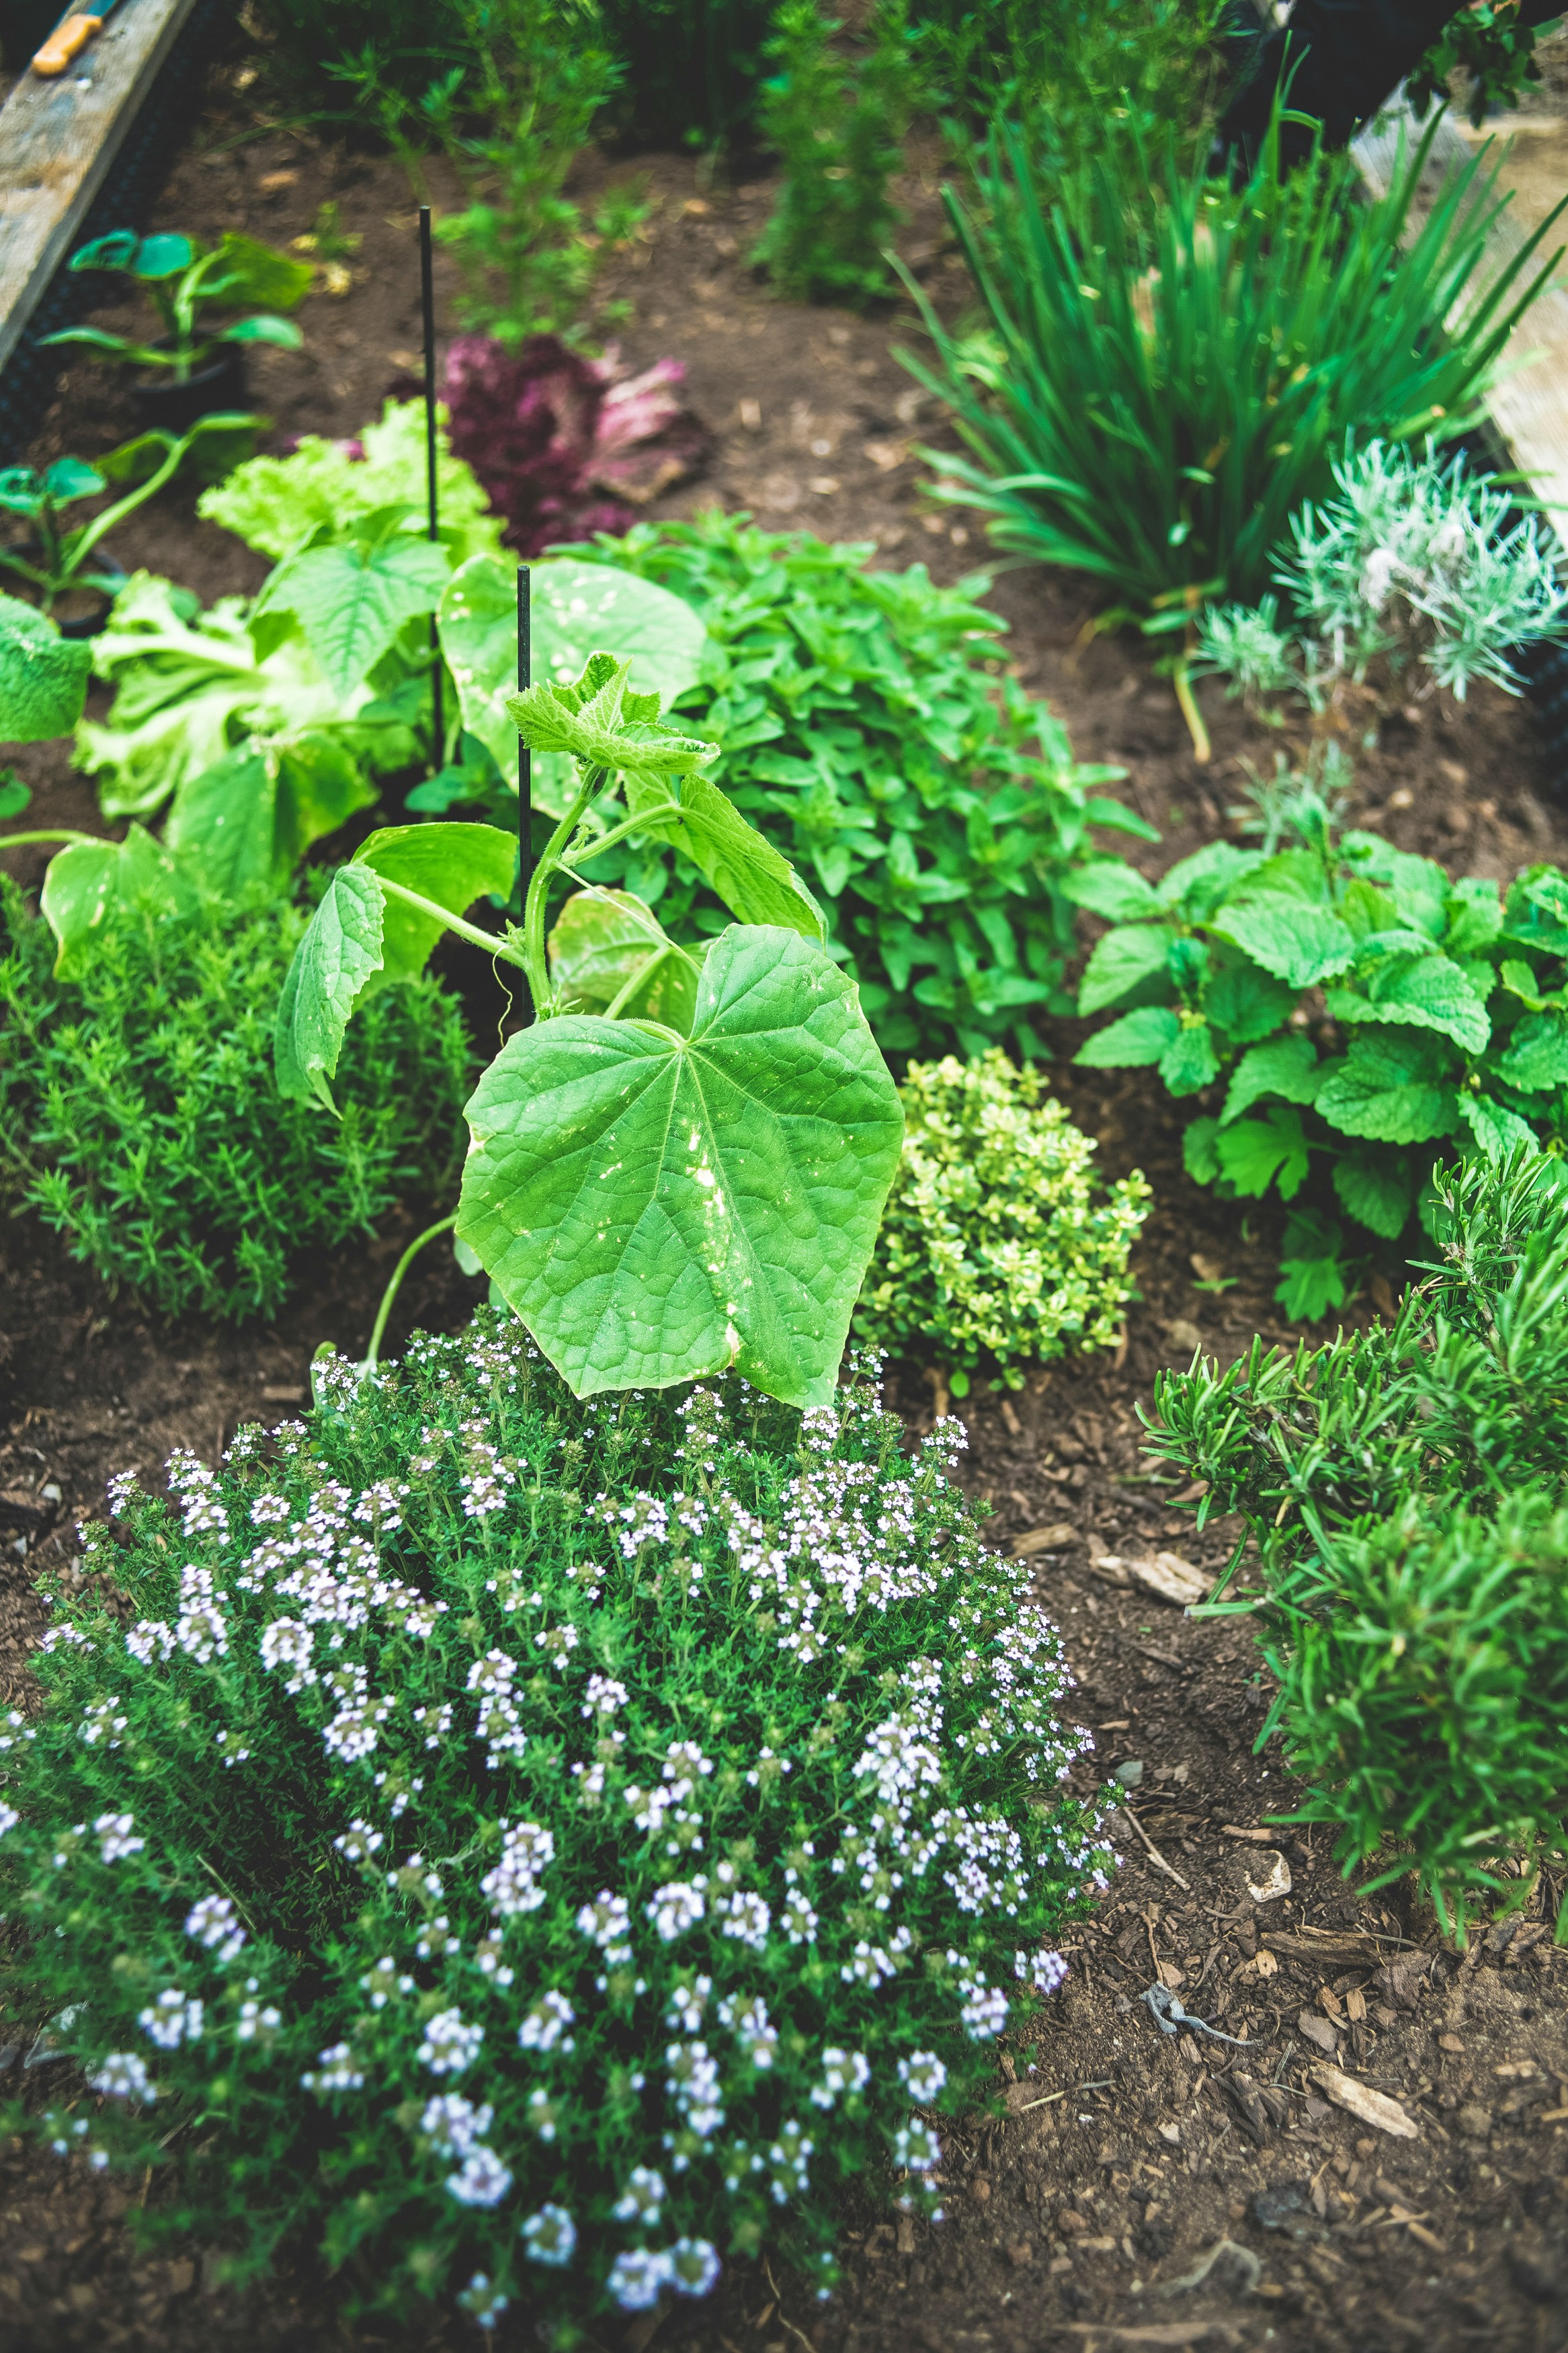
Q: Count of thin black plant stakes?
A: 2